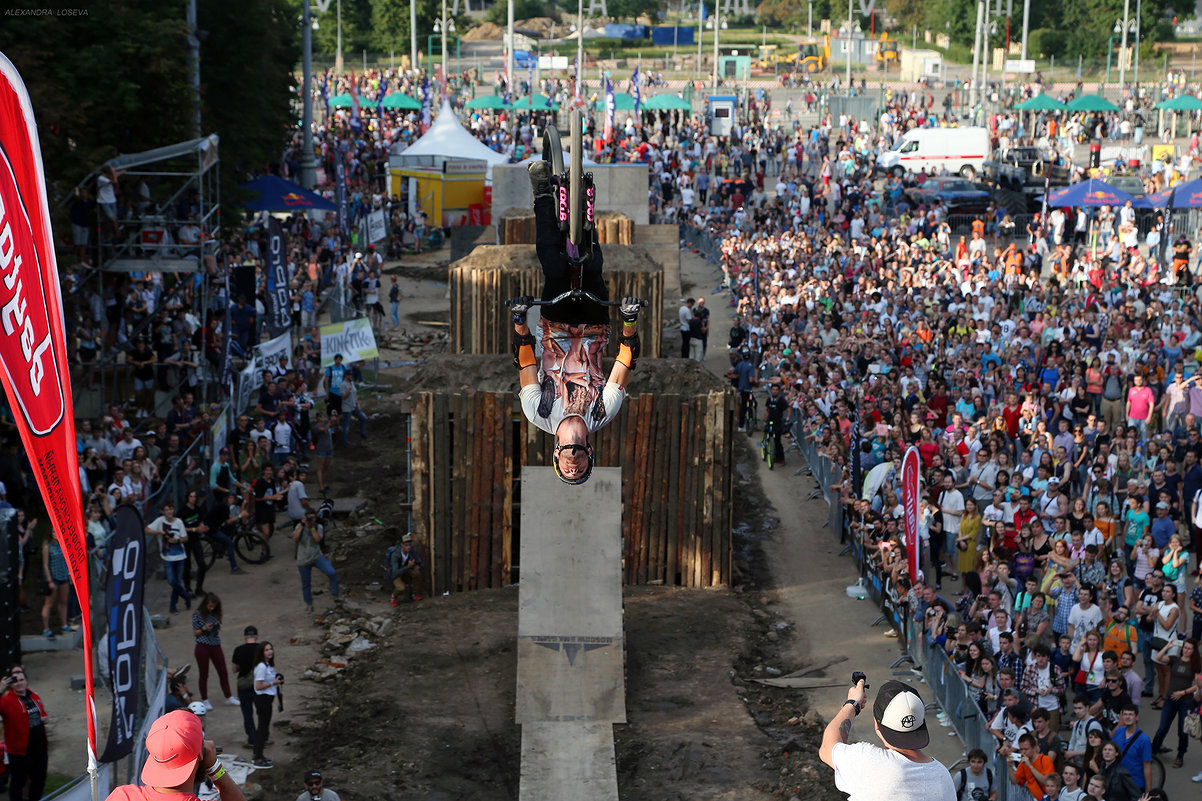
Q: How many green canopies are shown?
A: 9